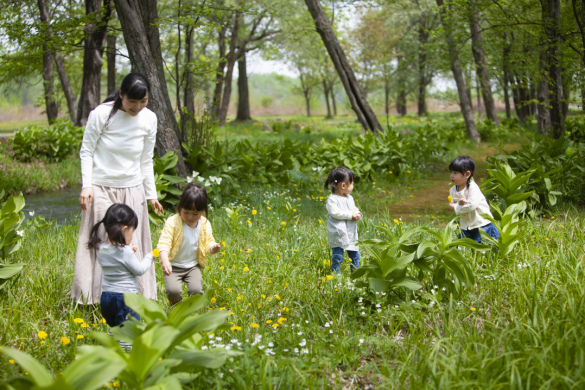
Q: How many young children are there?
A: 4